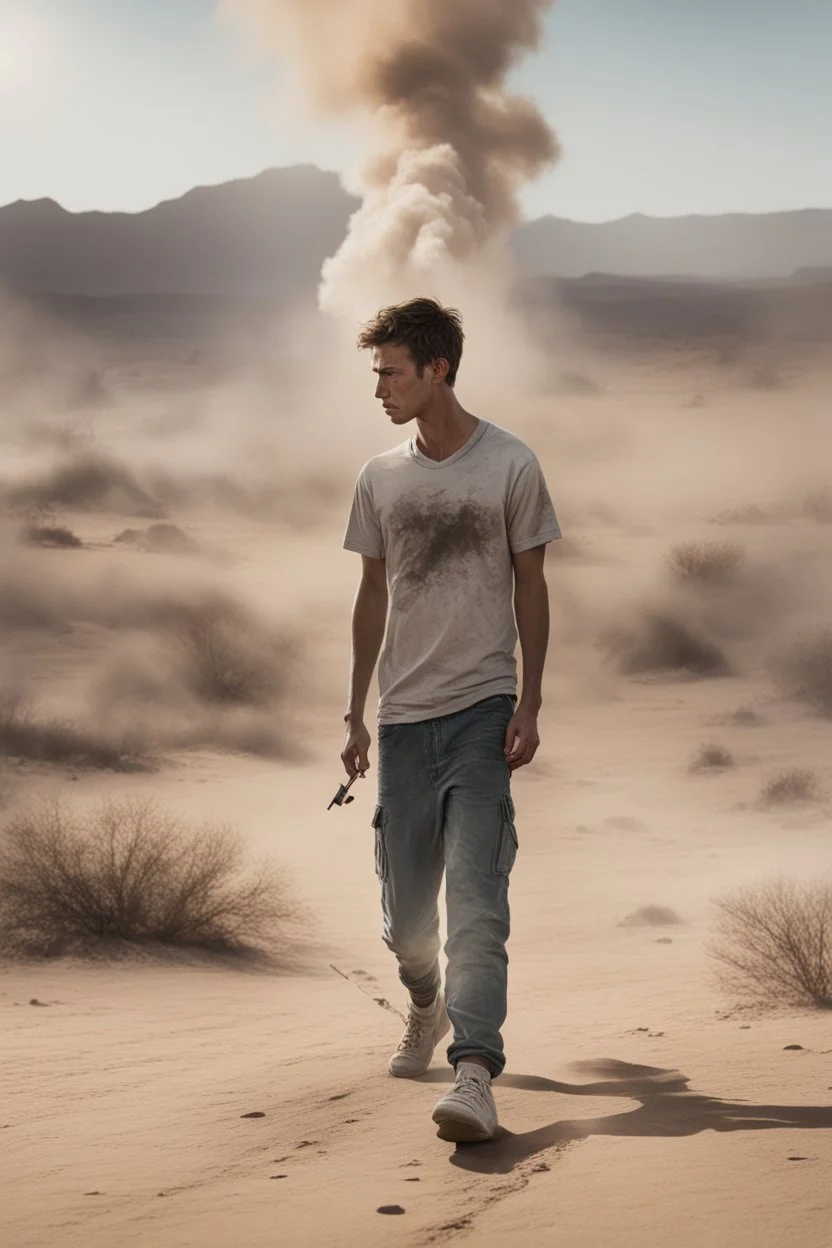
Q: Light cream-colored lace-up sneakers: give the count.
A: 2